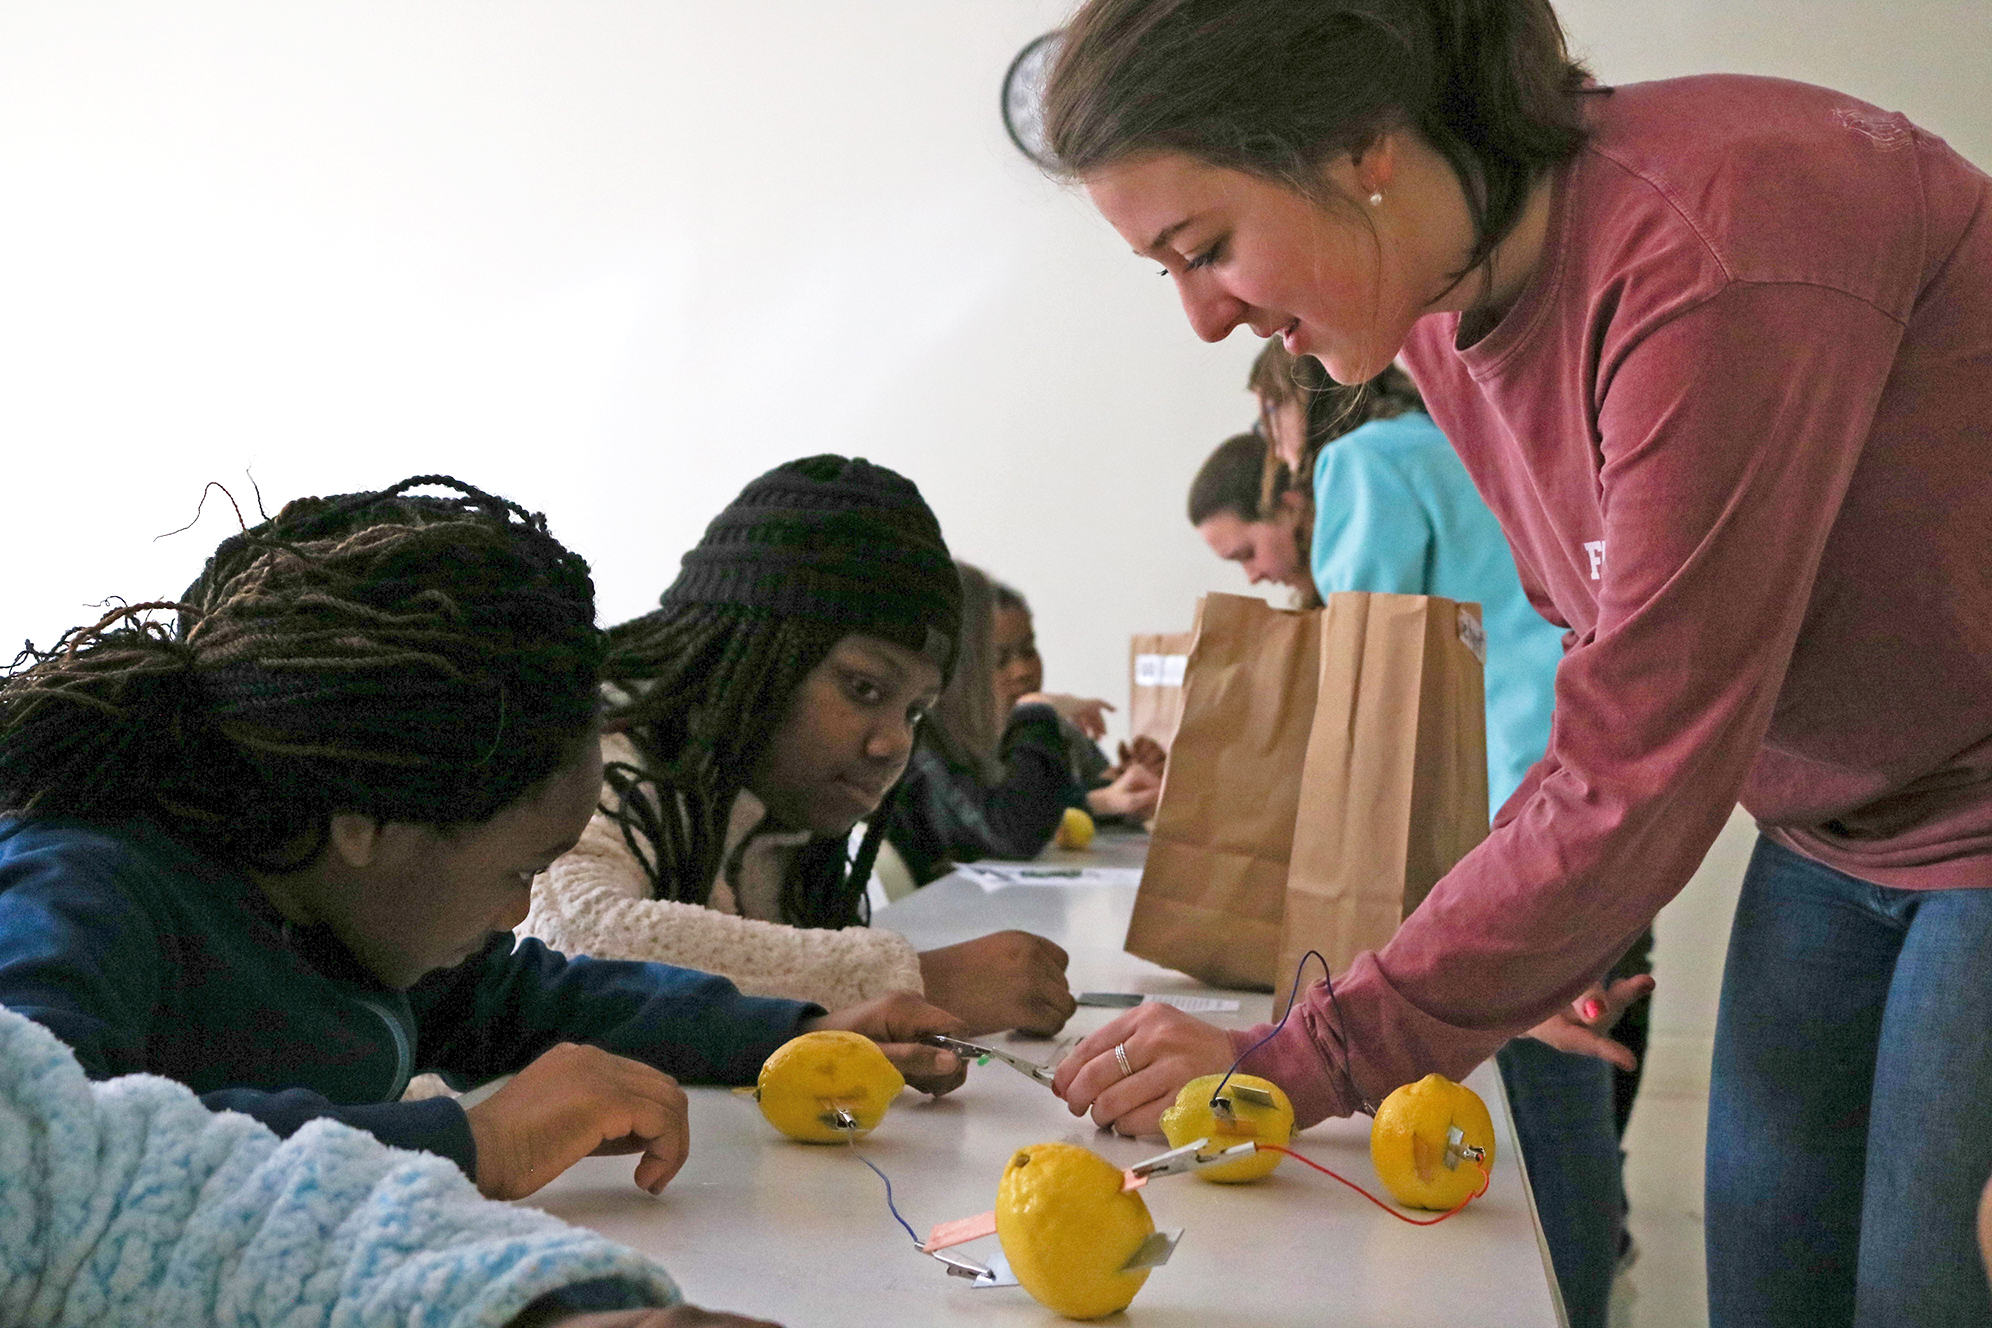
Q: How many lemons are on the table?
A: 5